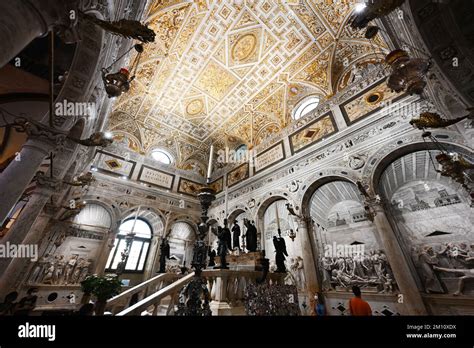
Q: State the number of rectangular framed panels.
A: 8